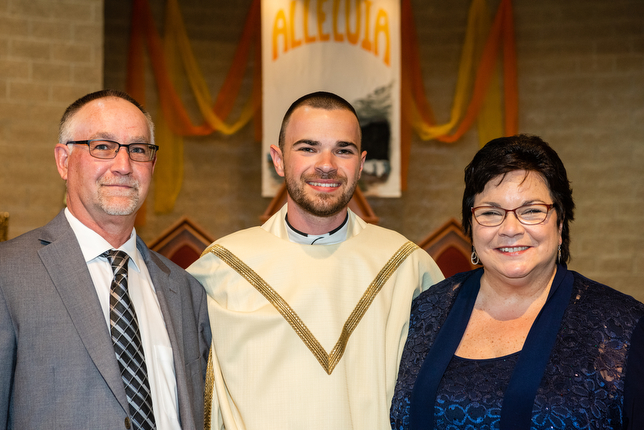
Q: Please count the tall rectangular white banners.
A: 1